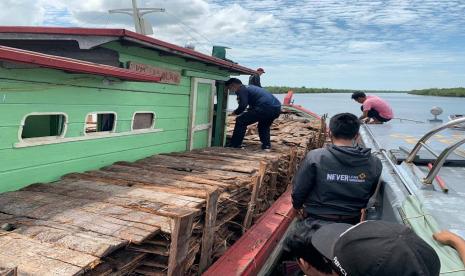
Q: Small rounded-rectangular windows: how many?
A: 3